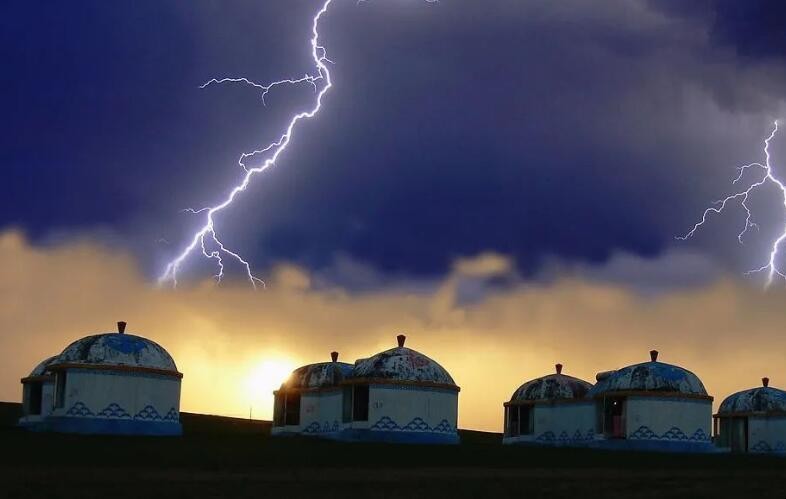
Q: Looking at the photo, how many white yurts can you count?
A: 7